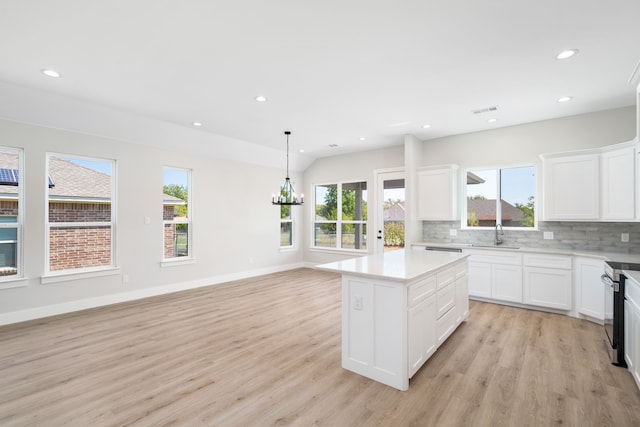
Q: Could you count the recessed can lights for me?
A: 9